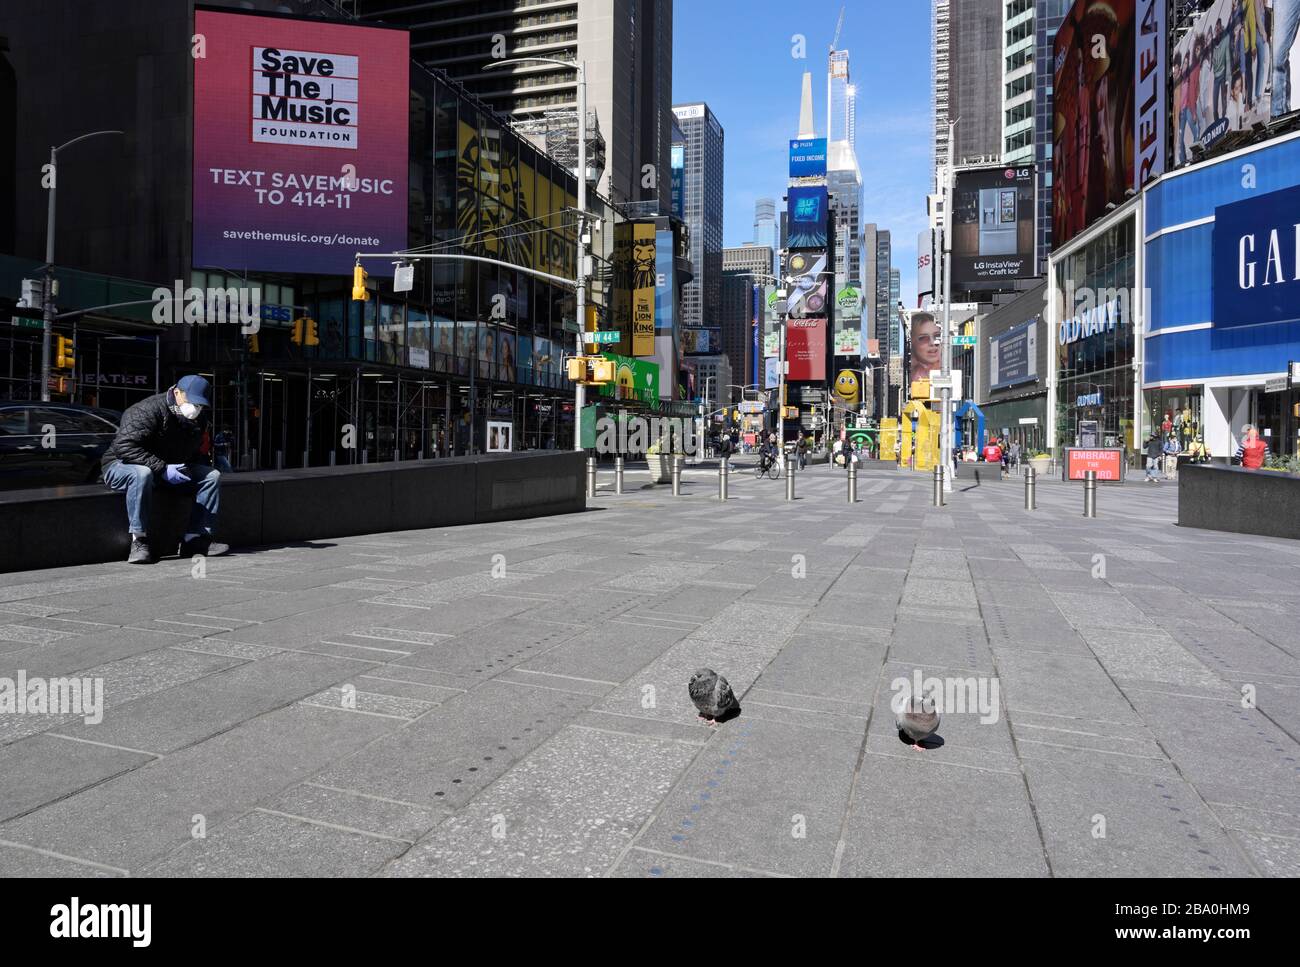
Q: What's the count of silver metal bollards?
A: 9